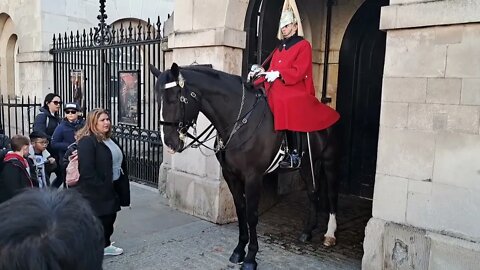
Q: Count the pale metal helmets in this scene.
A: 1